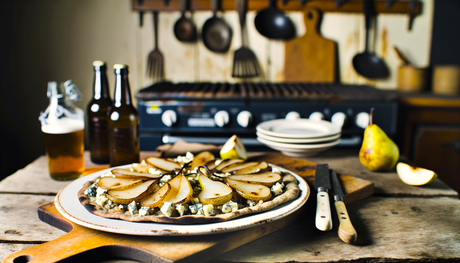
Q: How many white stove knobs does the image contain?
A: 7